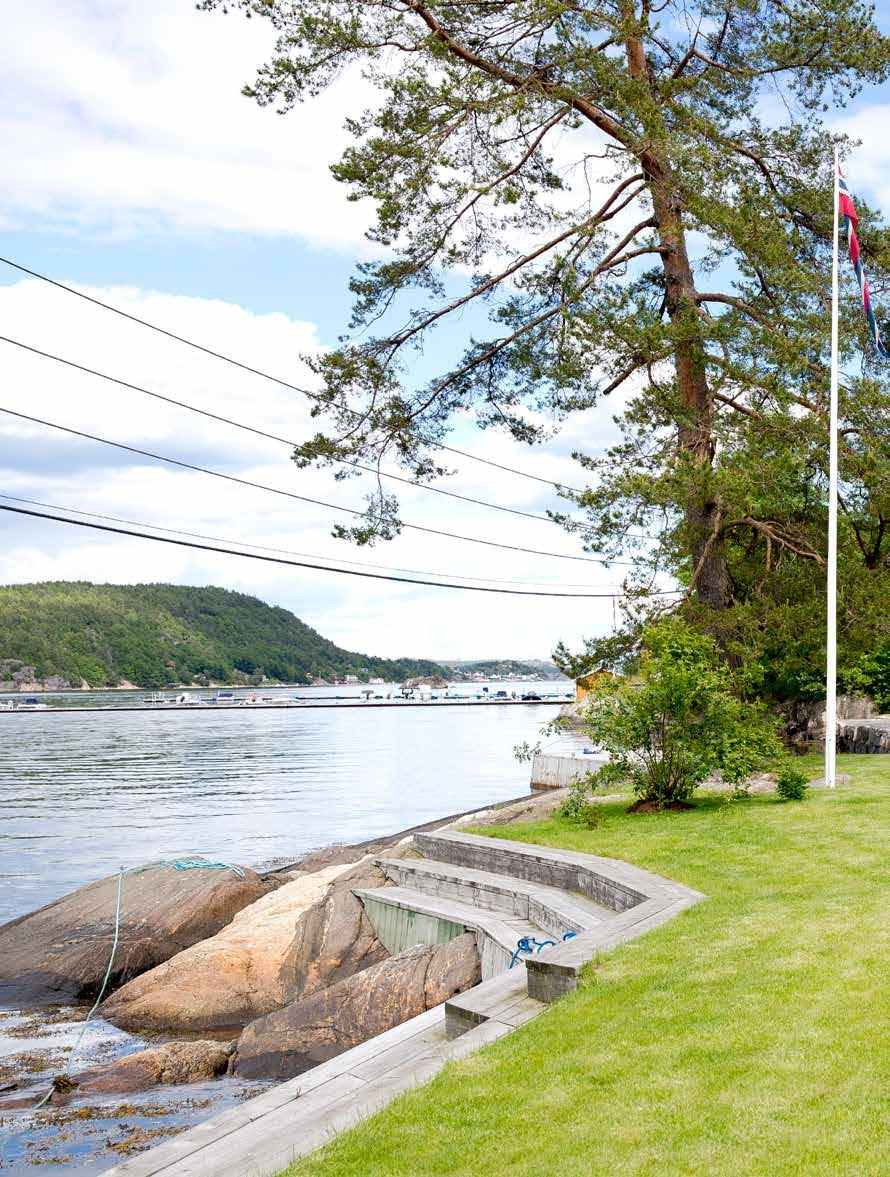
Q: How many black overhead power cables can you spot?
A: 5